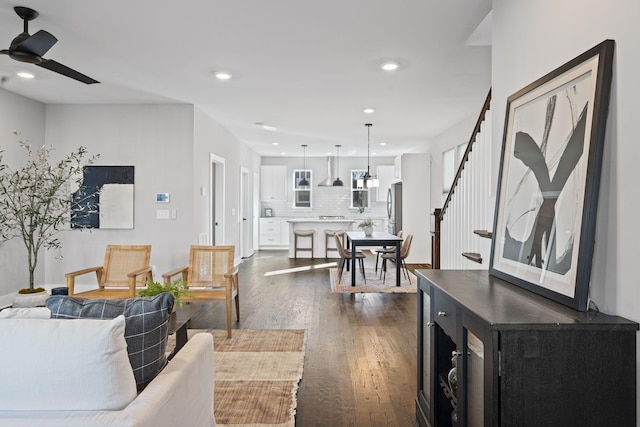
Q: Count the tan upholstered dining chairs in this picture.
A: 4